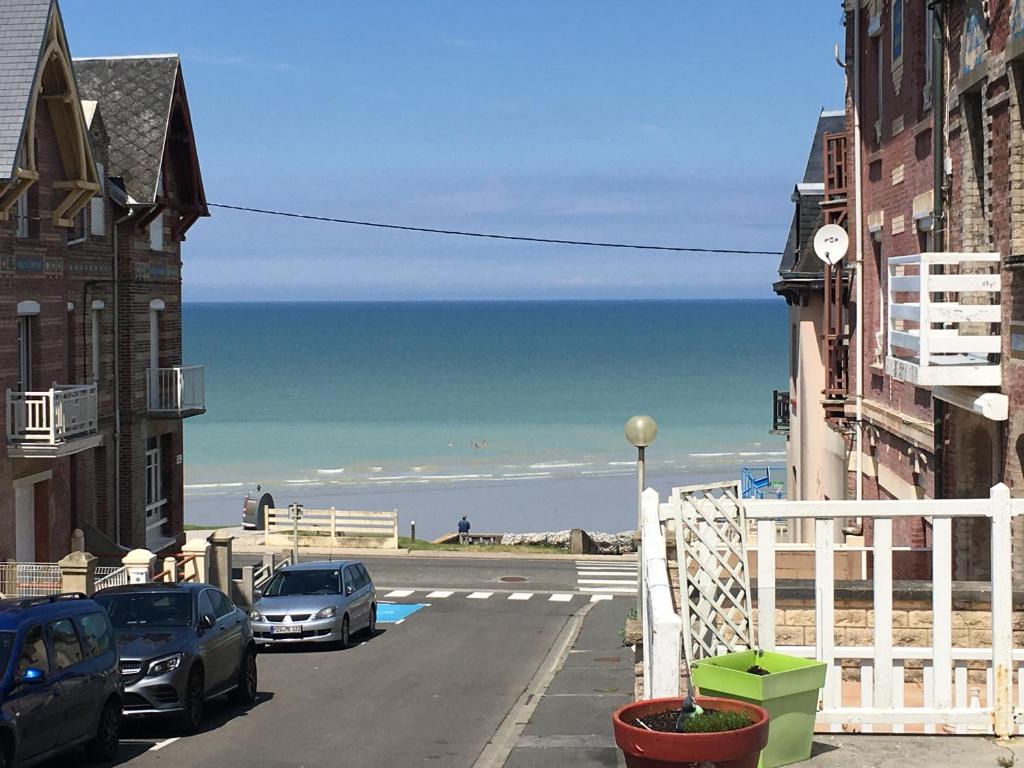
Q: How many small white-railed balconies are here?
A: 3